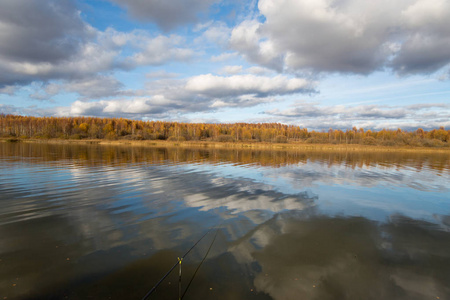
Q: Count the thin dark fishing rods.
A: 2